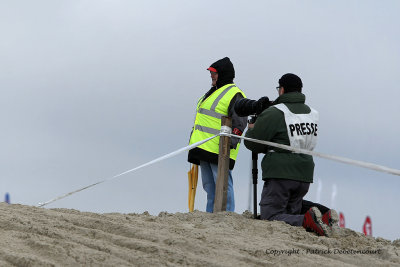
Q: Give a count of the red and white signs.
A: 2